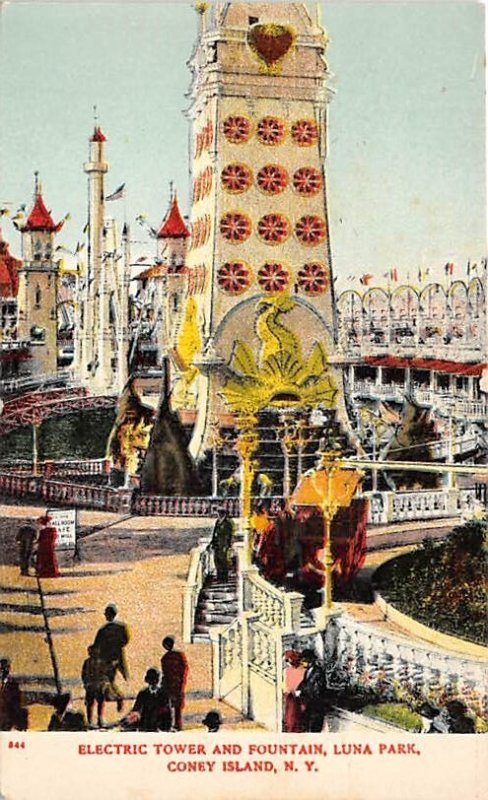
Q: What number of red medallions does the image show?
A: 12